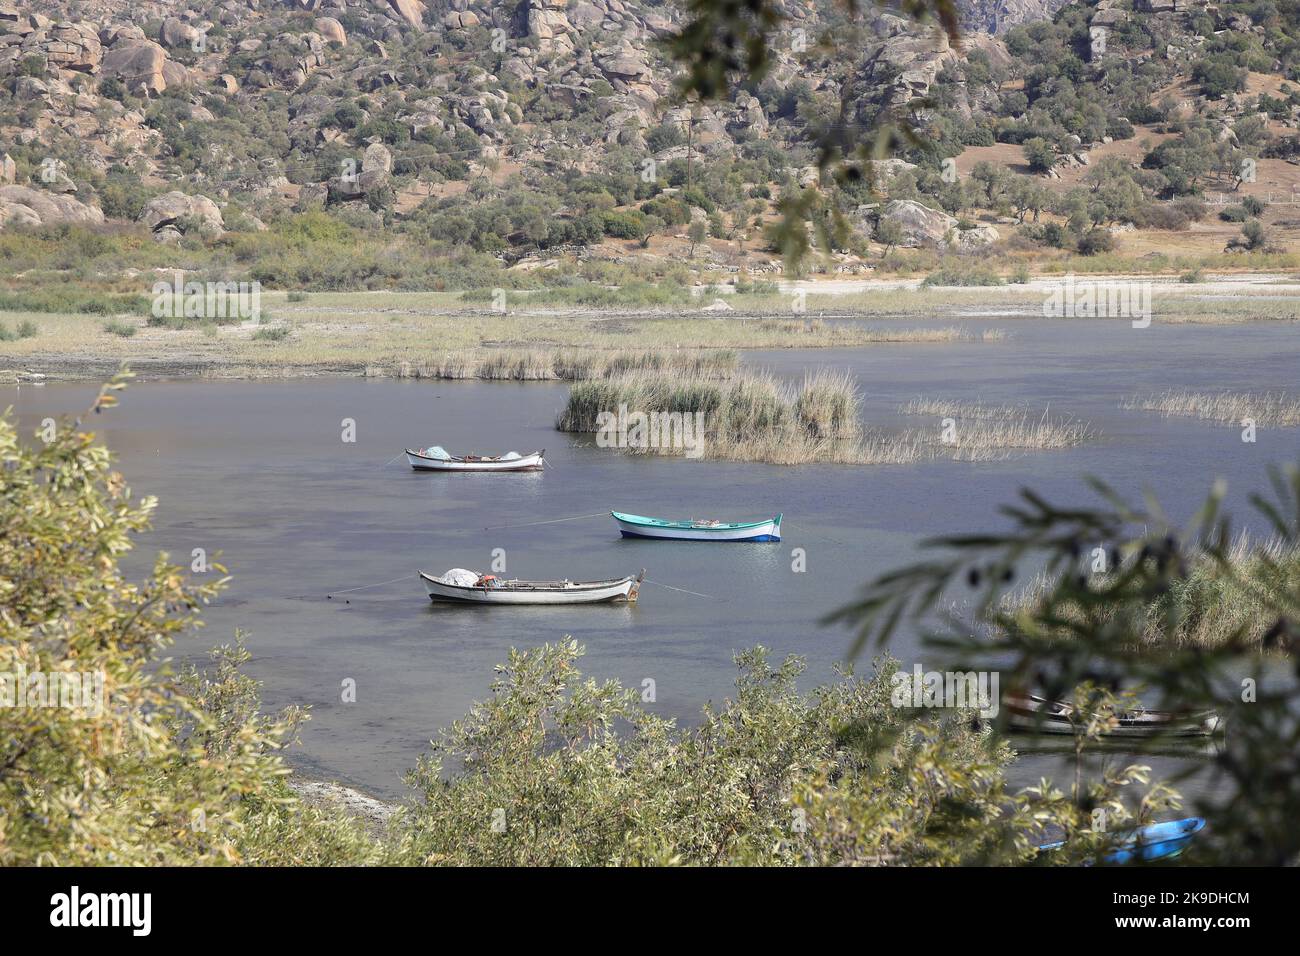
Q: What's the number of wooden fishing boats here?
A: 5